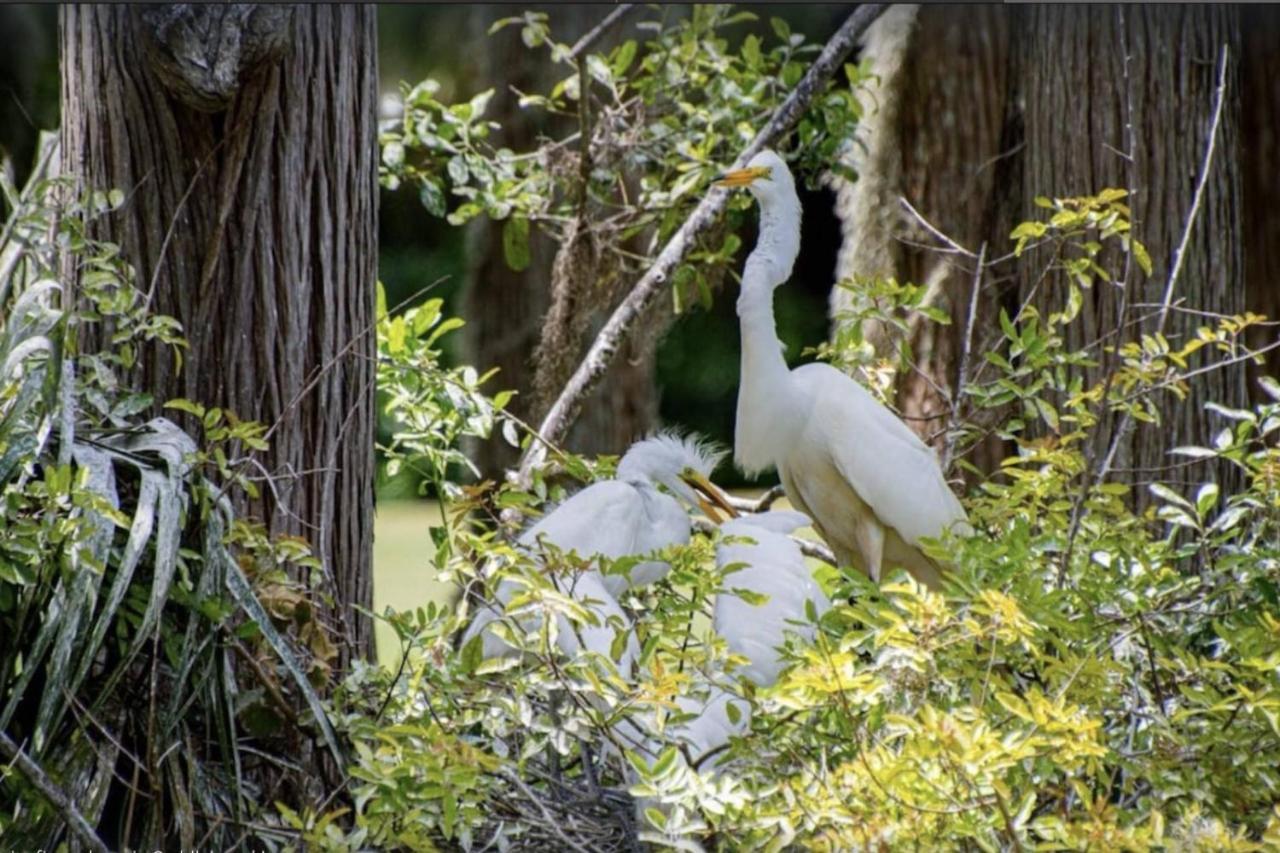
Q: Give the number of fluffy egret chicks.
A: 2